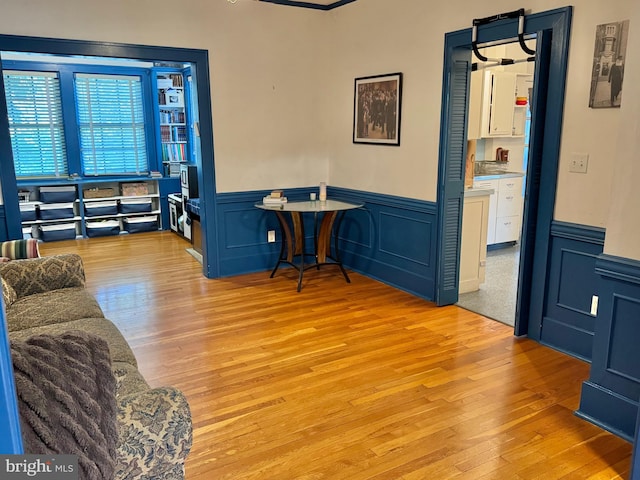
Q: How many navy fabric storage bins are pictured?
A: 8